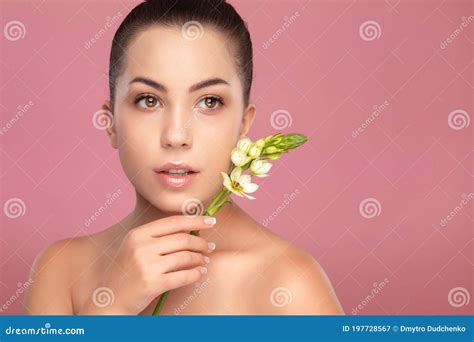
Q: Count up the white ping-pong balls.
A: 0